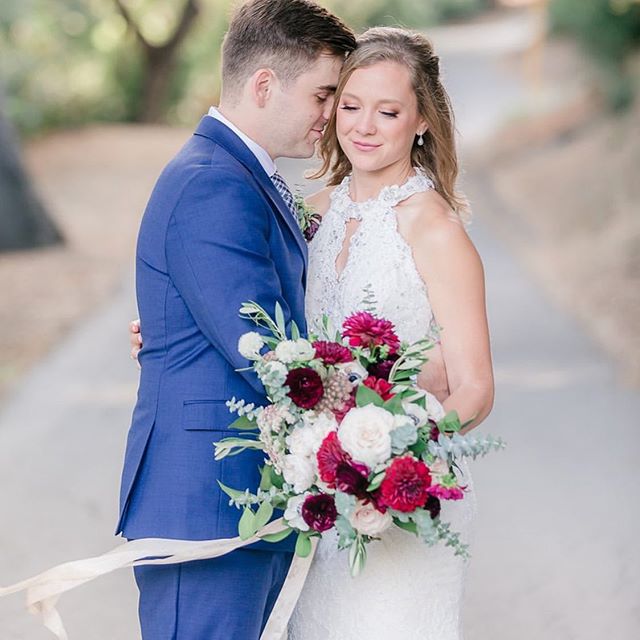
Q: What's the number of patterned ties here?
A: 1